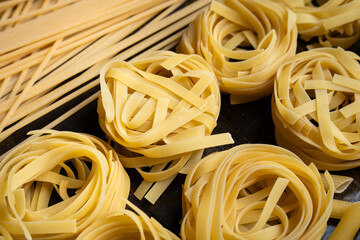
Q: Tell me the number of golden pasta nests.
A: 7